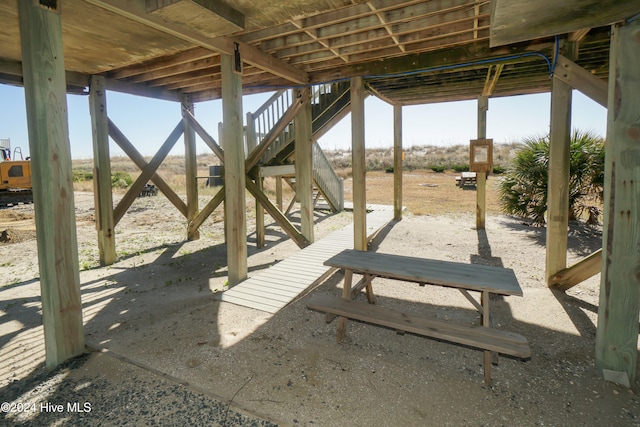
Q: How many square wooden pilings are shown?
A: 10